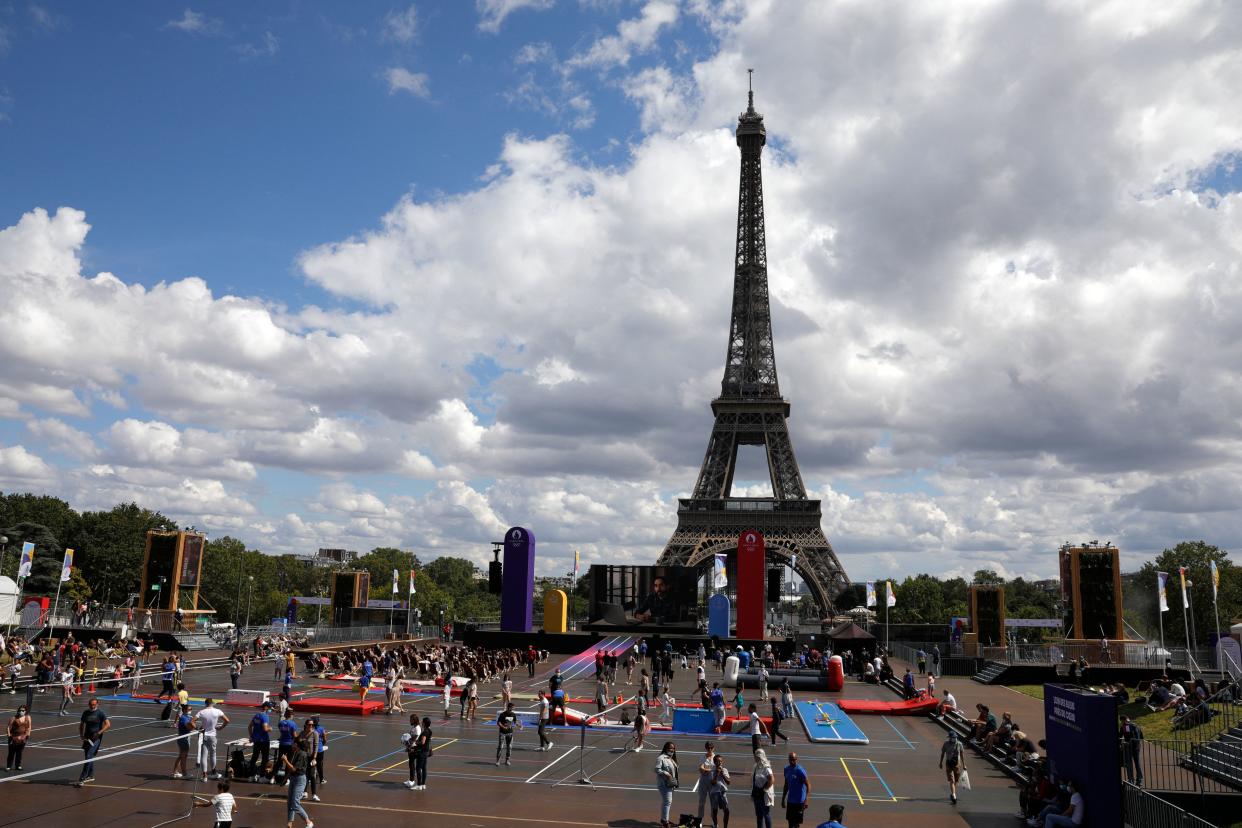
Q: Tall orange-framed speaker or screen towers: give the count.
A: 4